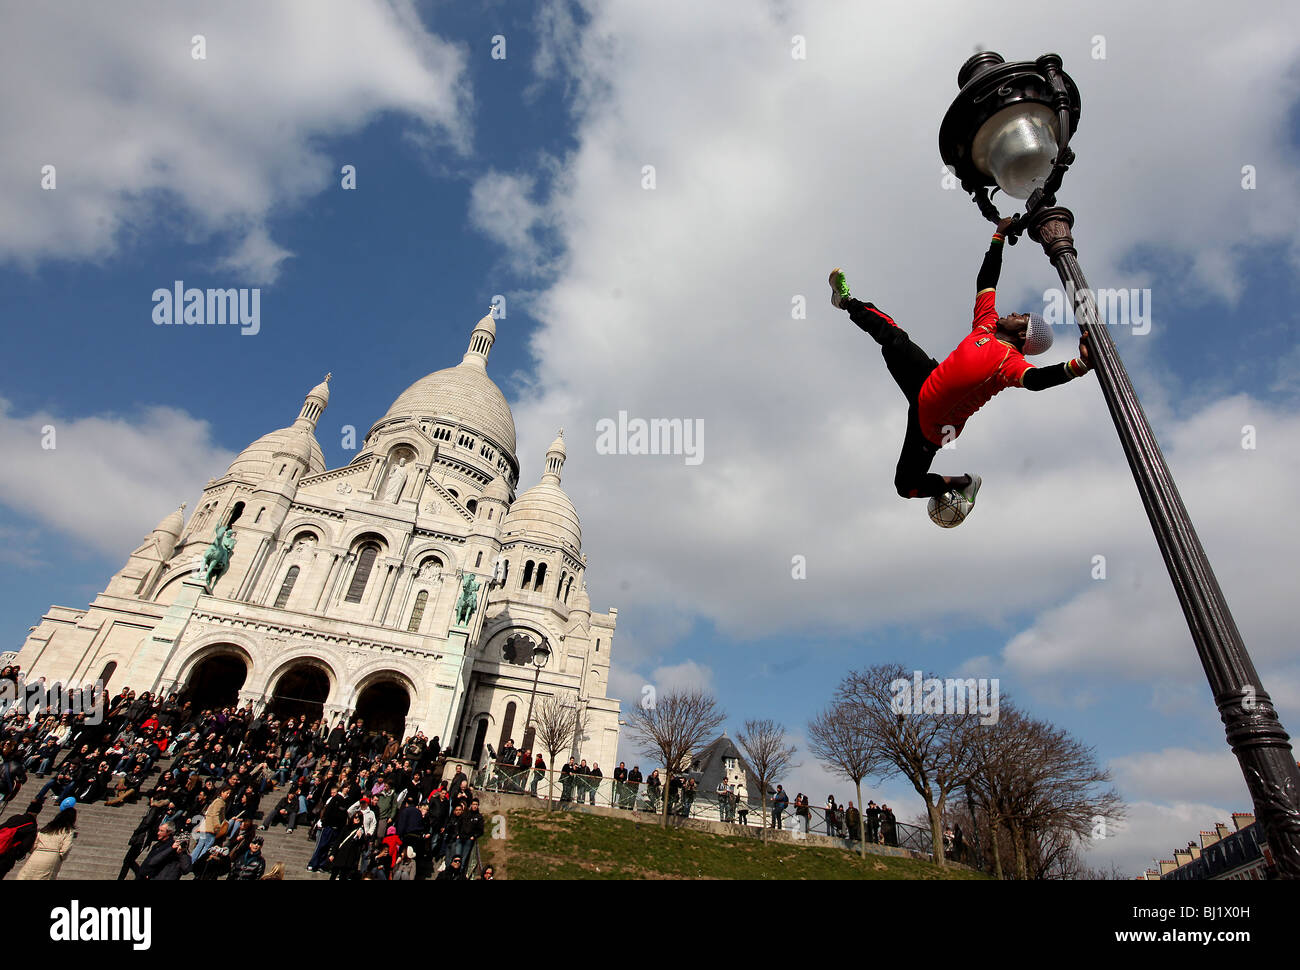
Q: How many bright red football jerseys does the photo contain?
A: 1